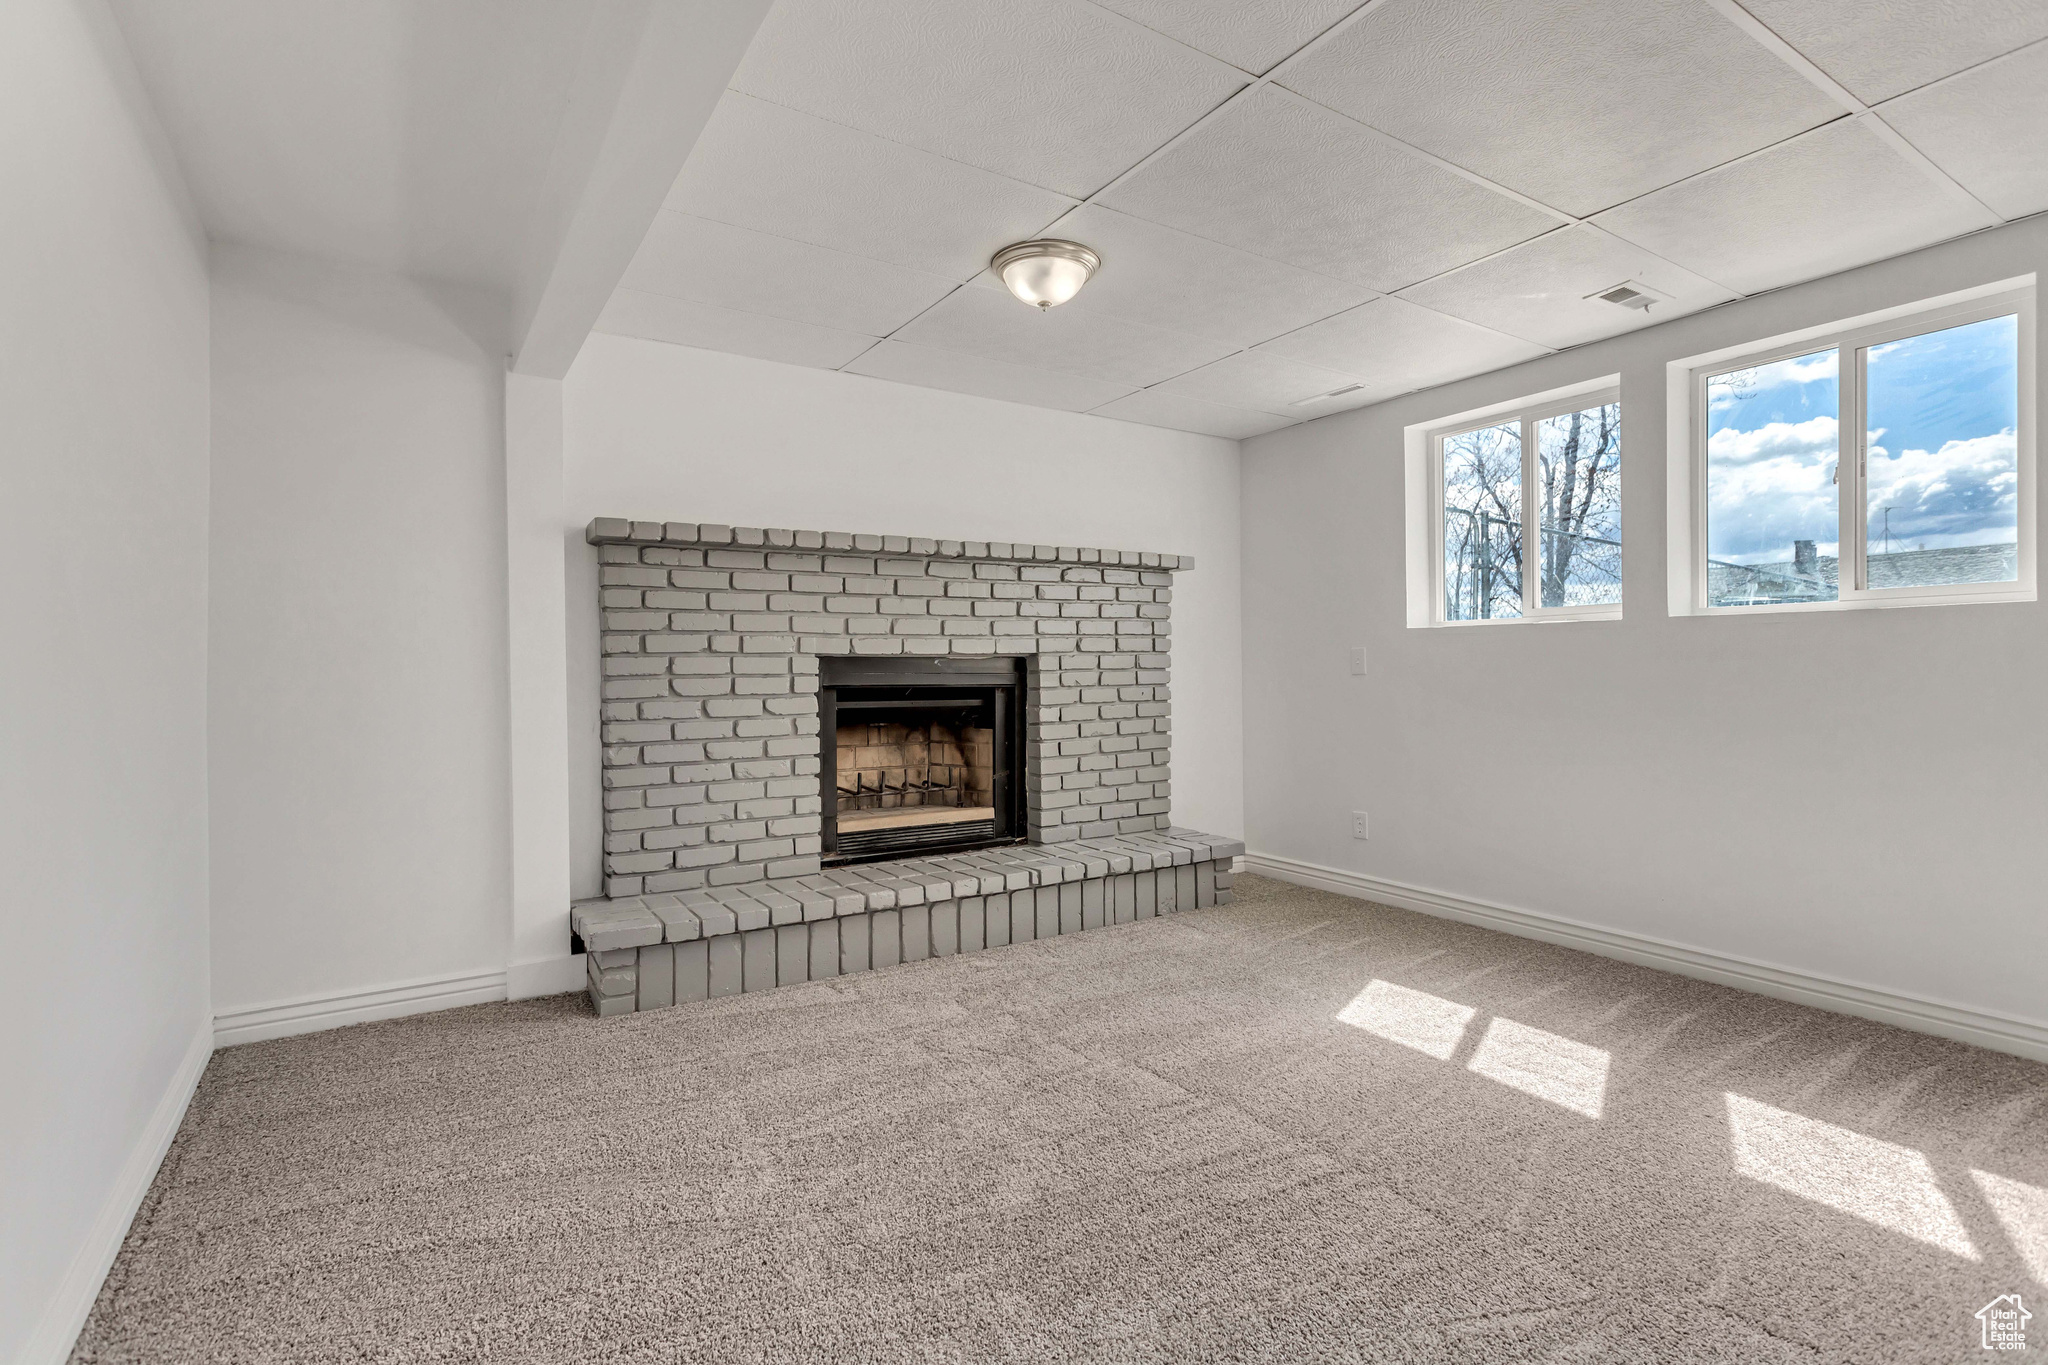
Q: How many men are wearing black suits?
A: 0